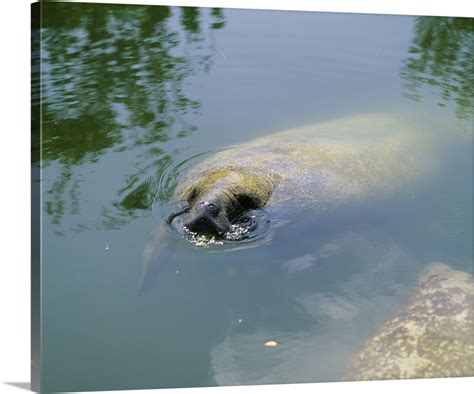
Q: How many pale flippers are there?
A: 1